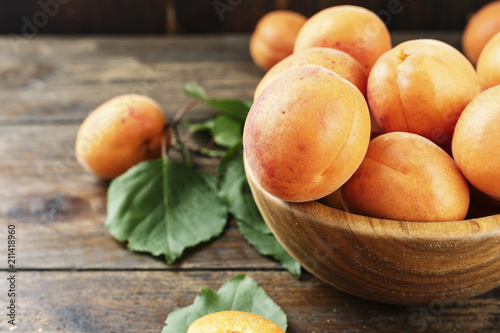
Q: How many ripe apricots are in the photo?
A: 11